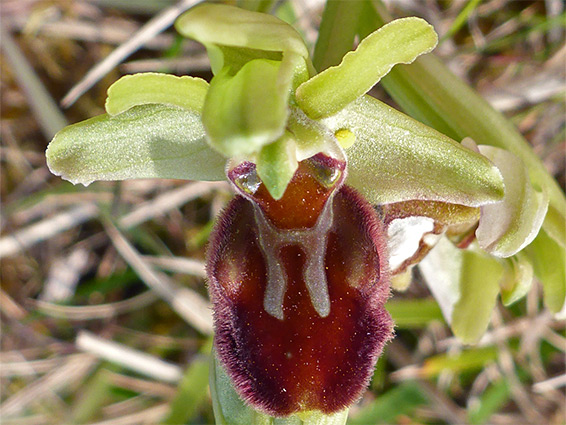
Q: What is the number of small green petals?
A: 2